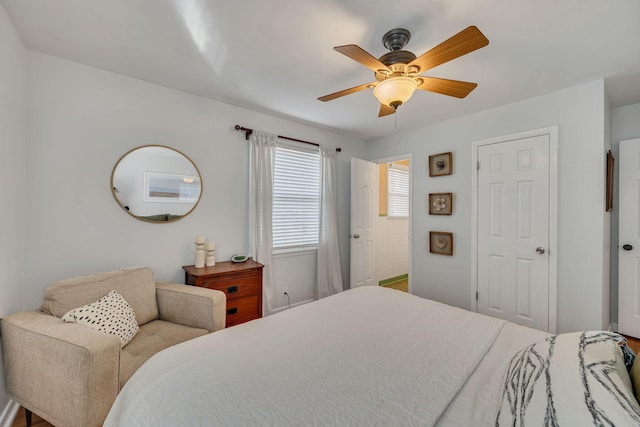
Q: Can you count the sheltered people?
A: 0